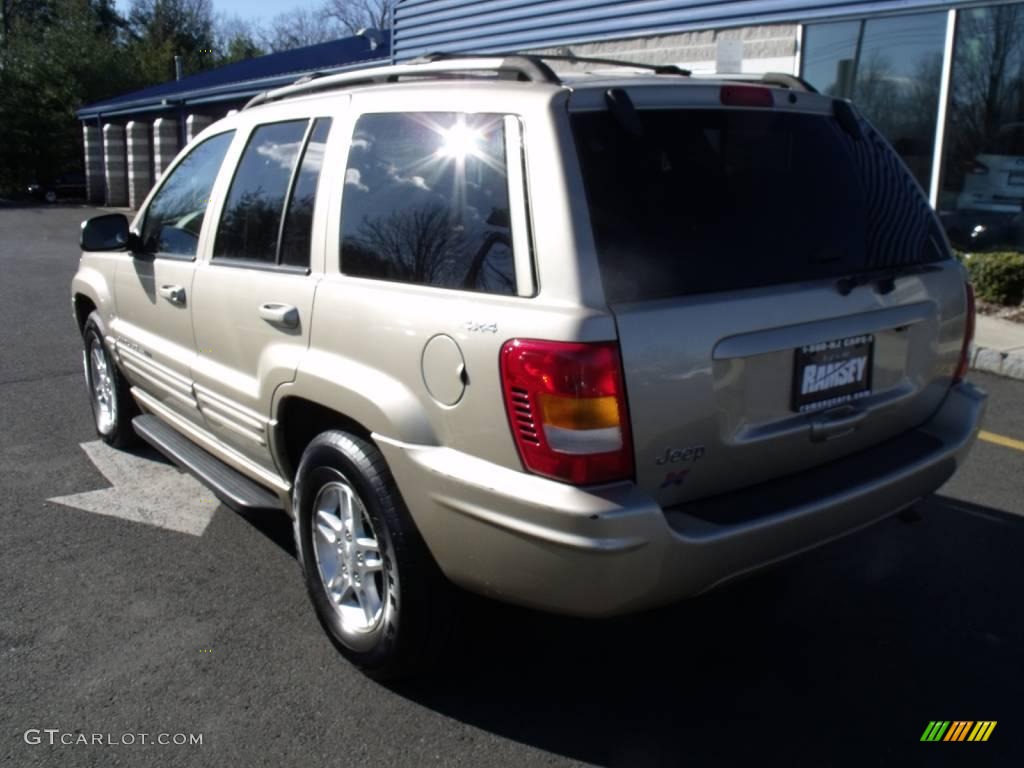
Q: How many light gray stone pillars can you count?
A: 5